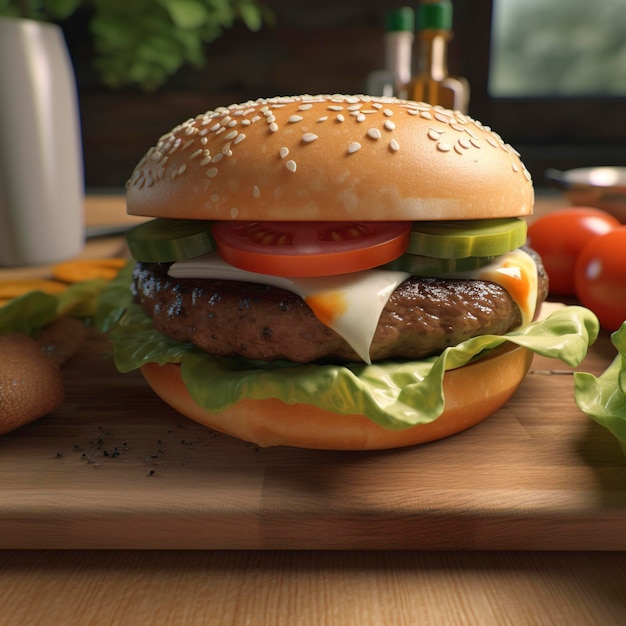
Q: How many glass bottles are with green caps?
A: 2